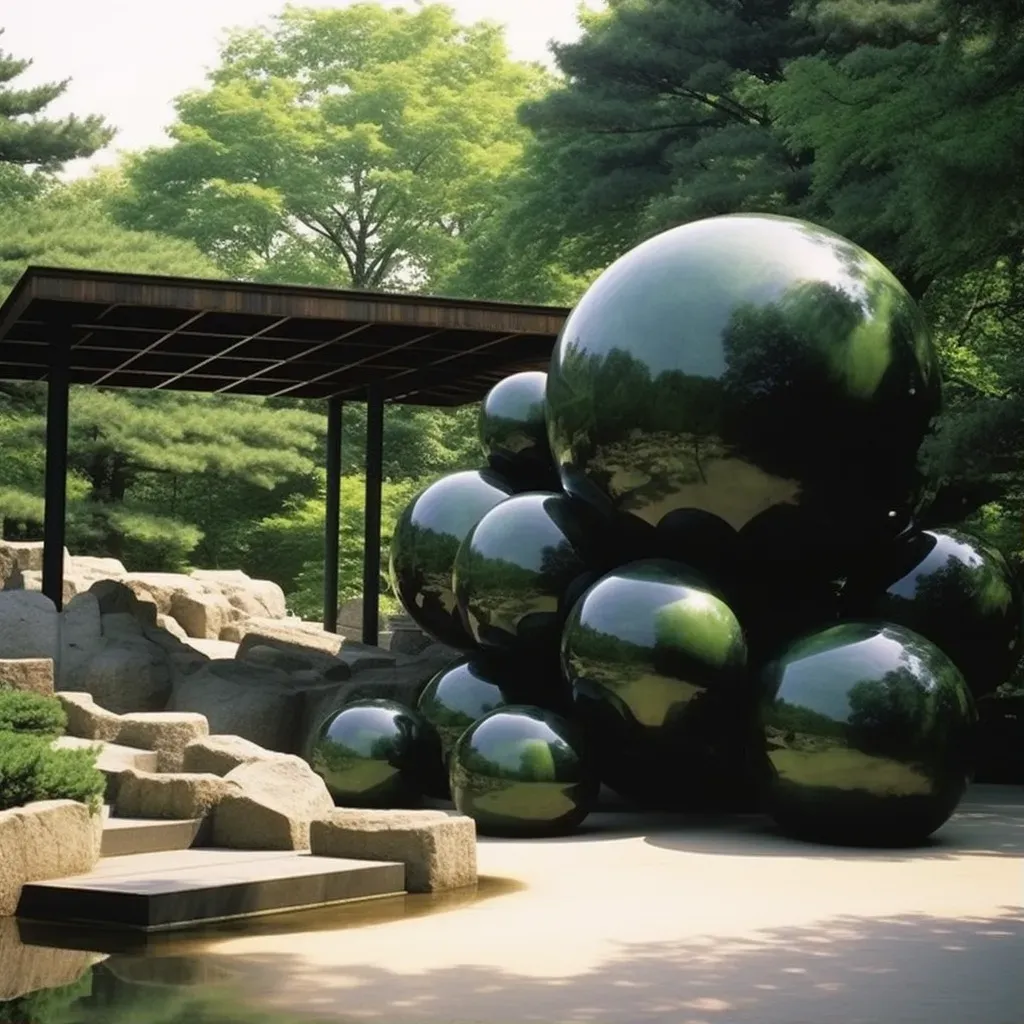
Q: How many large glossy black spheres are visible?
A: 10